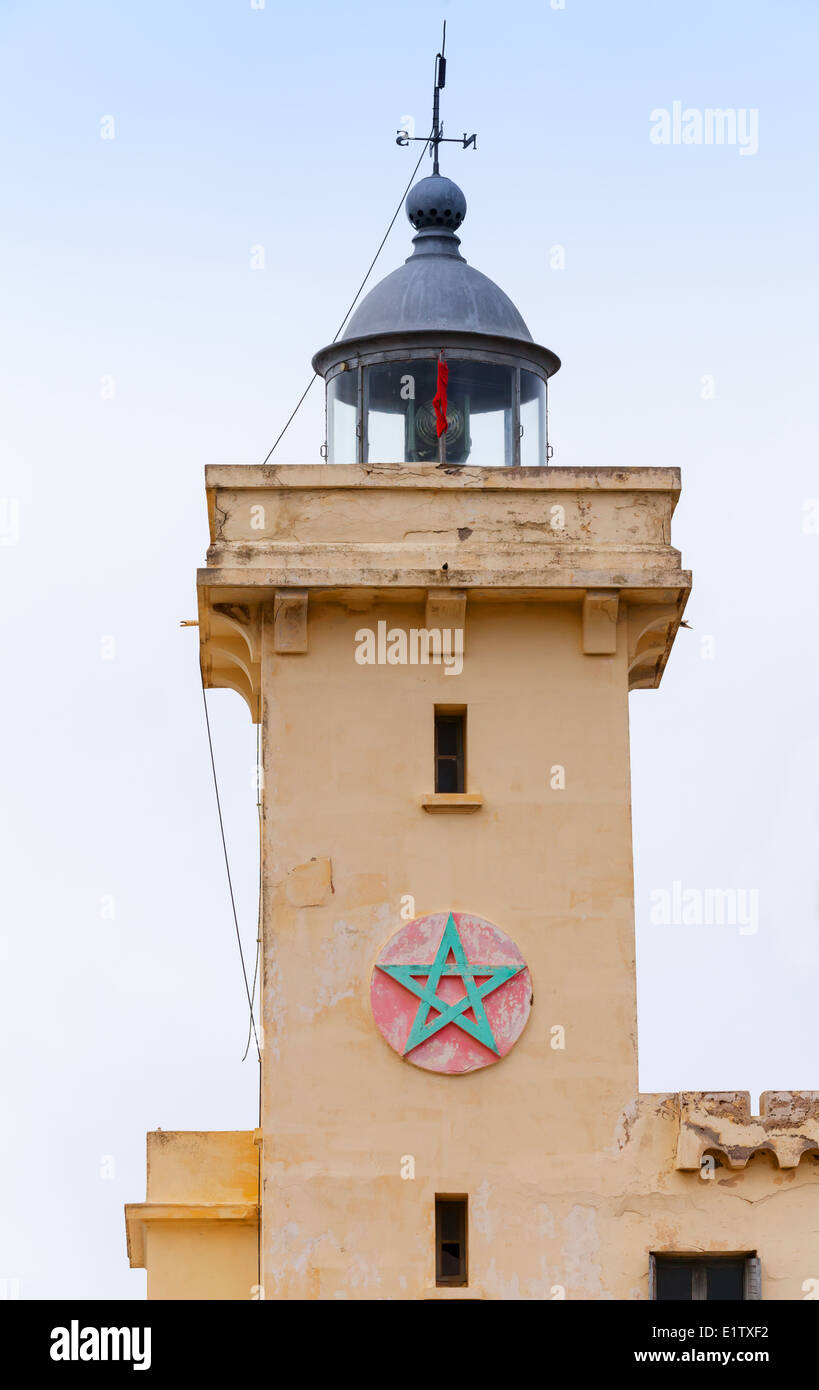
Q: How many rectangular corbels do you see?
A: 3